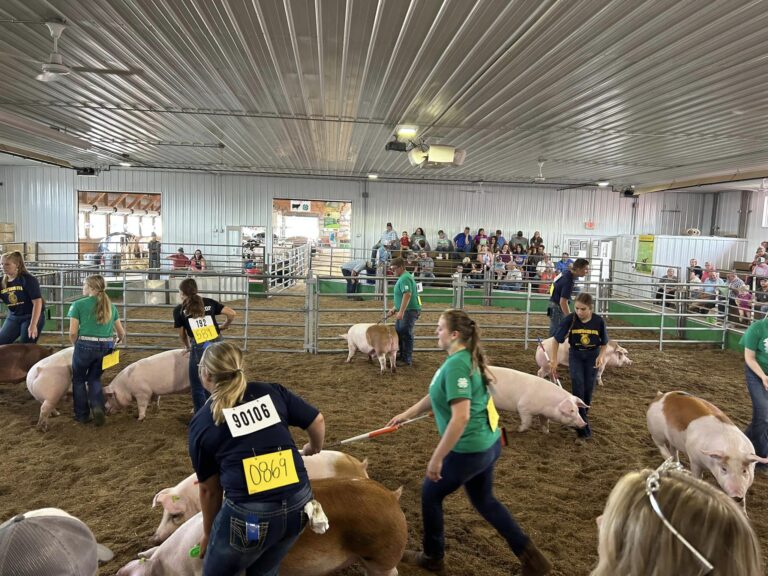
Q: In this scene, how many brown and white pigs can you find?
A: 4